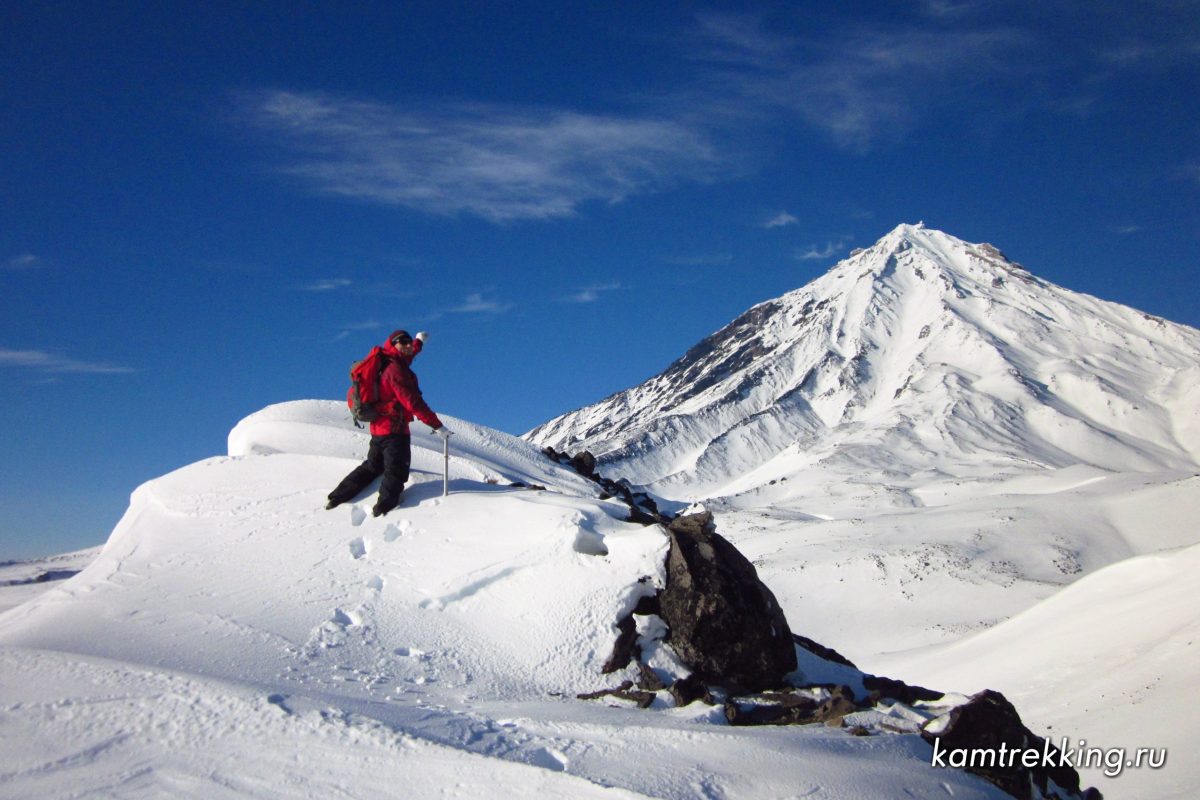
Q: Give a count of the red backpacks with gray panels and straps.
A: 1